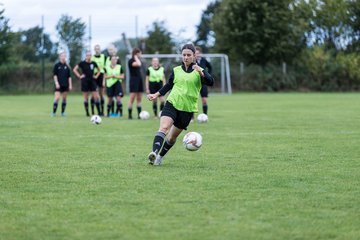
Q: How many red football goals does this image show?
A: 0